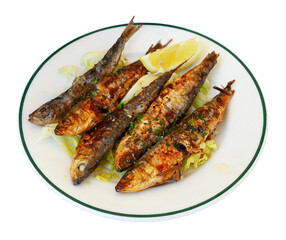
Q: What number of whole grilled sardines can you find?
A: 5